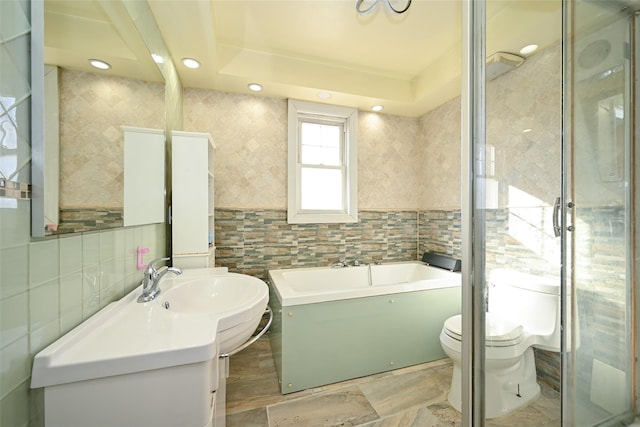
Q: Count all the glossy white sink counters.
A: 1